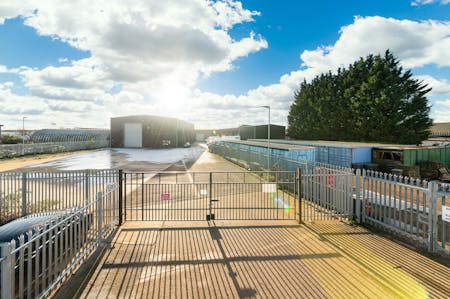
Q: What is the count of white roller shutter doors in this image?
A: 1